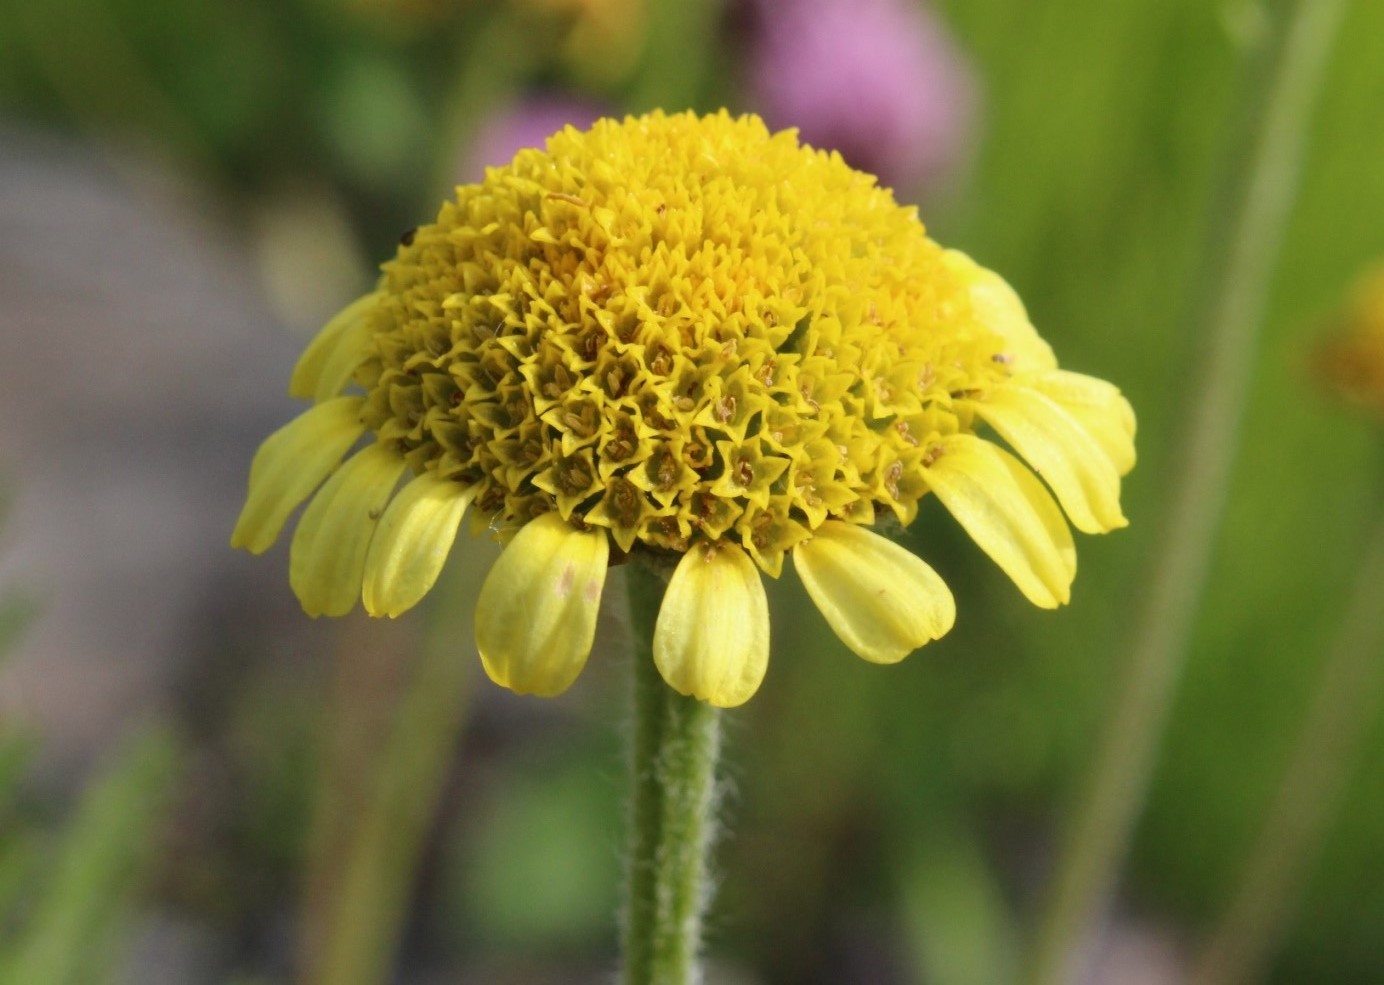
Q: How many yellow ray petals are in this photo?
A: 11